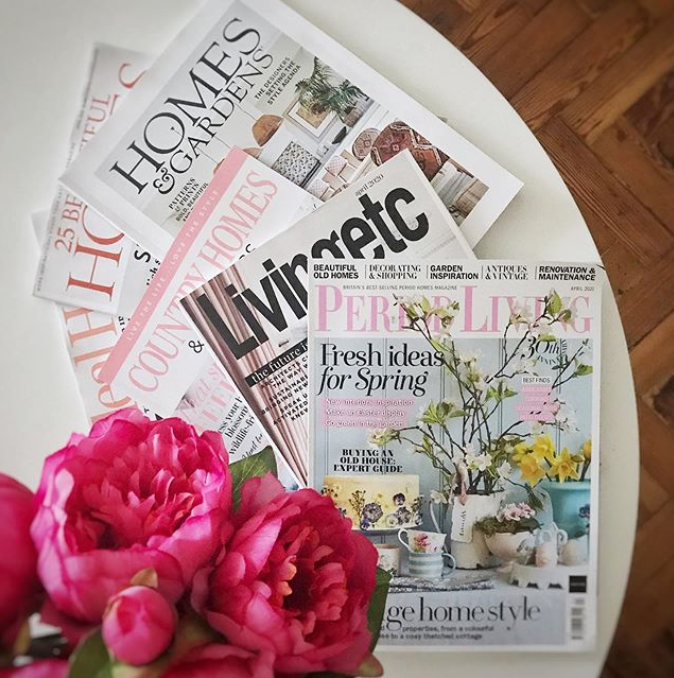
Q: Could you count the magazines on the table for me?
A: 6